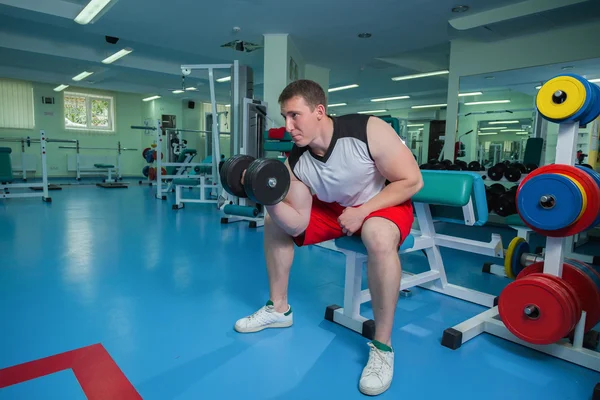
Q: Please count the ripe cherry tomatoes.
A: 0